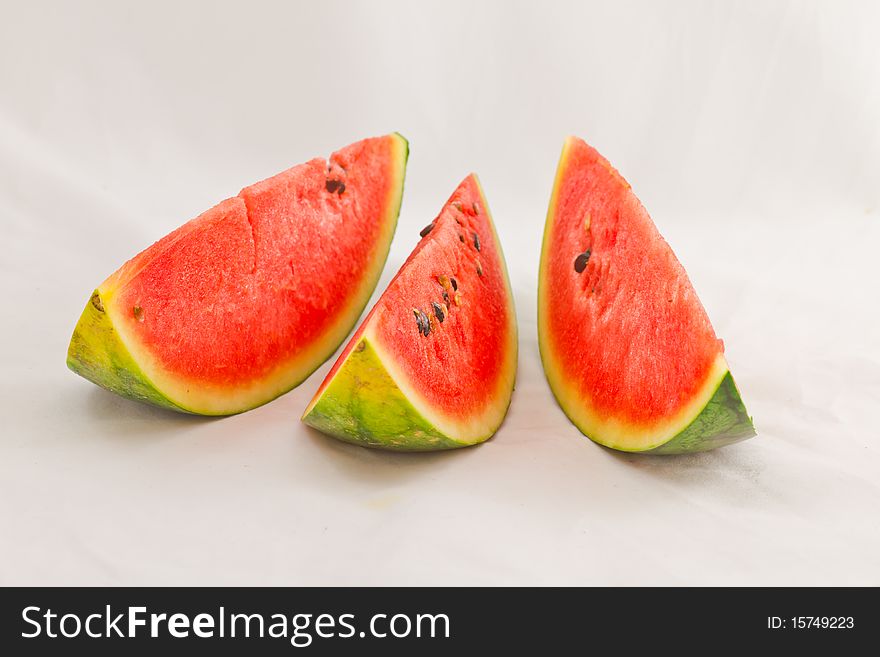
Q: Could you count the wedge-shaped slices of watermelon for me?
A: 3